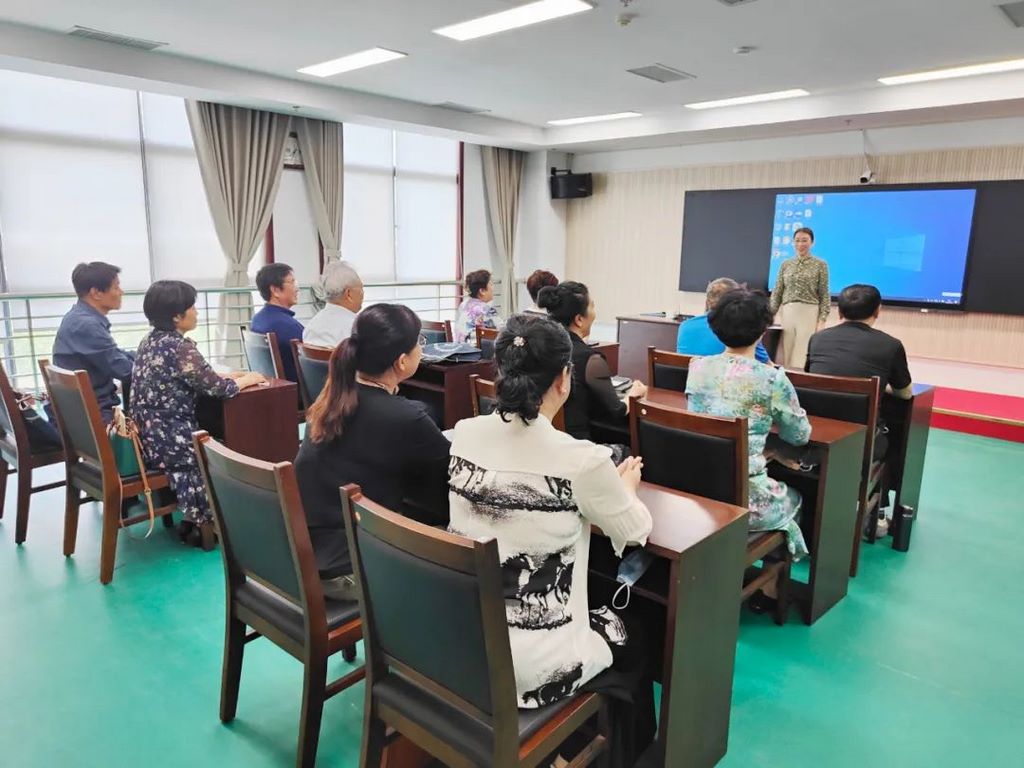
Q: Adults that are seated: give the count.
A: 12